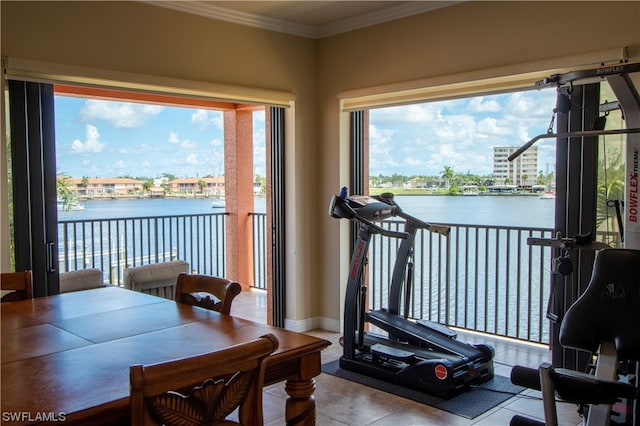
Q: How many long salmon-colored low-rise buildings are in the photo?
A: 2